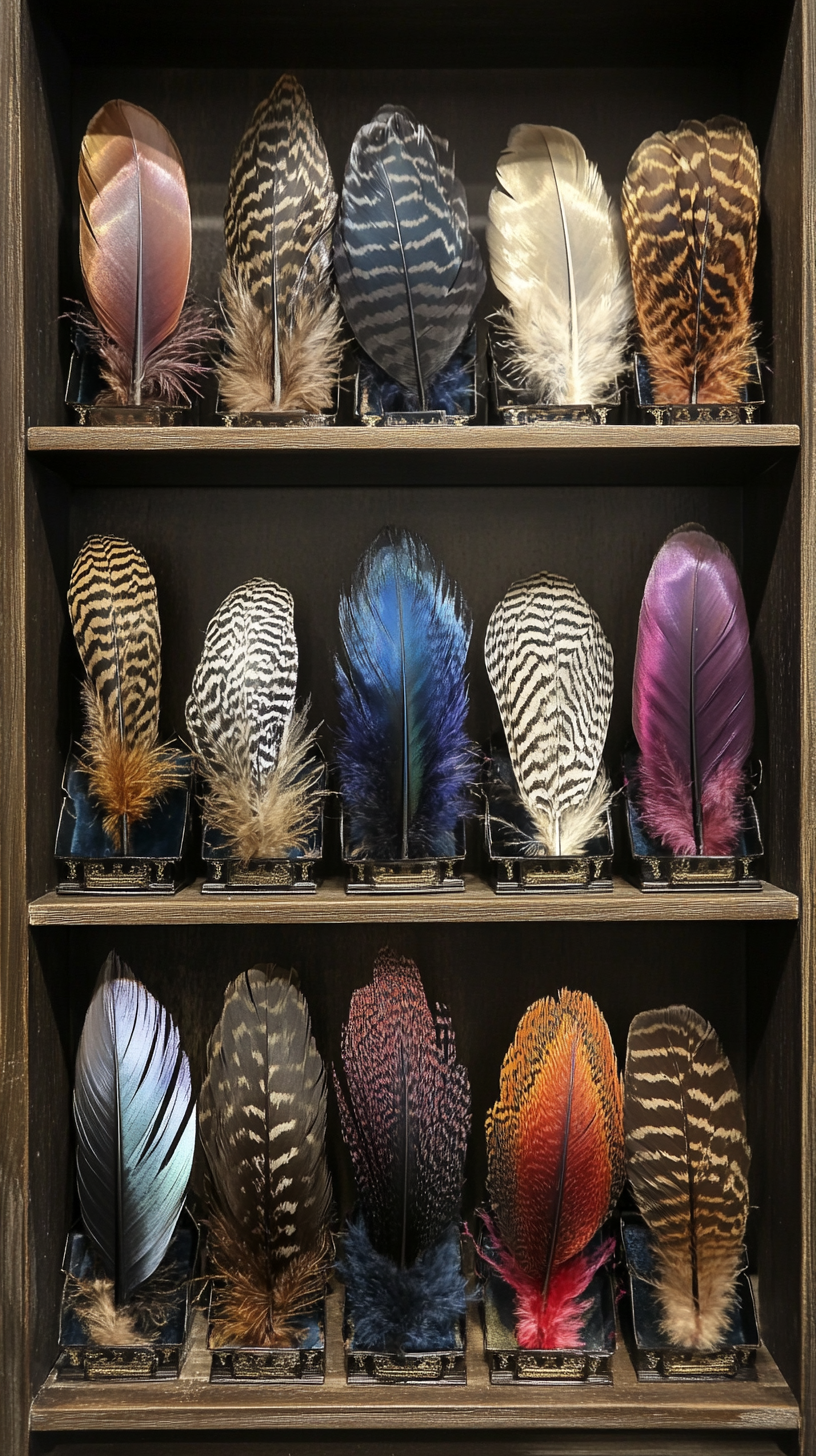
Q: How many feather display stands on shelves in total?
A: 15